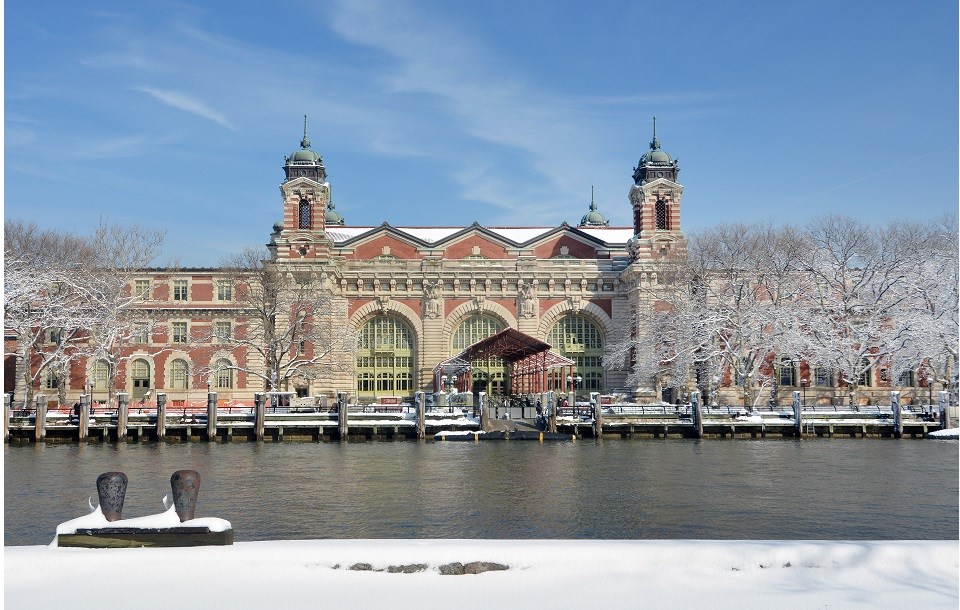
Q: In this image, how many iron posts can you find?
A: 2